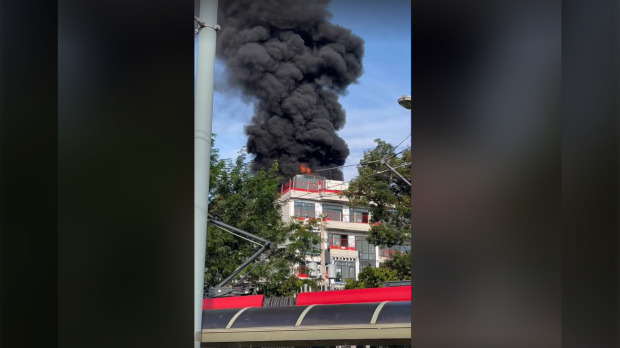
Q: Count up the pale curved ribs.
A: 3